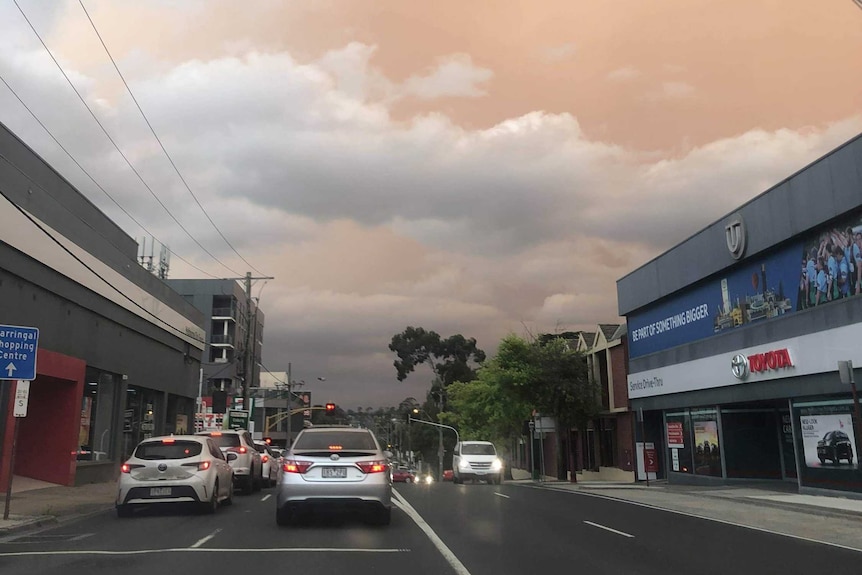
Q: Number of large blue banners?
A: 1